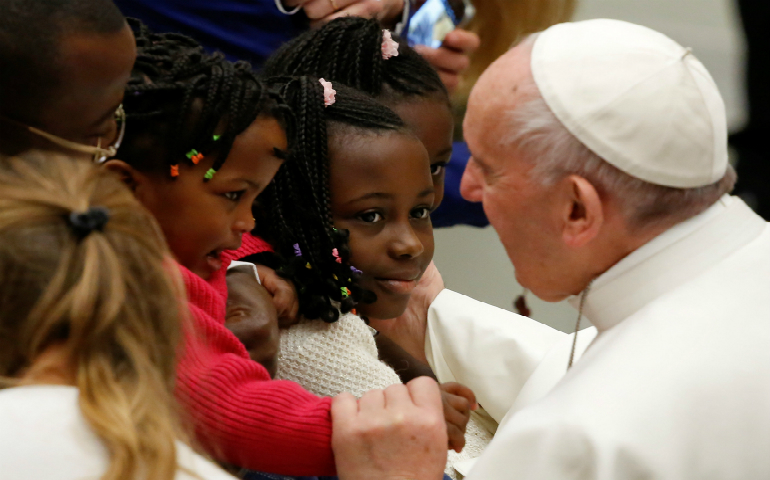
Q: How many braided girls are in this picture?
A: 3